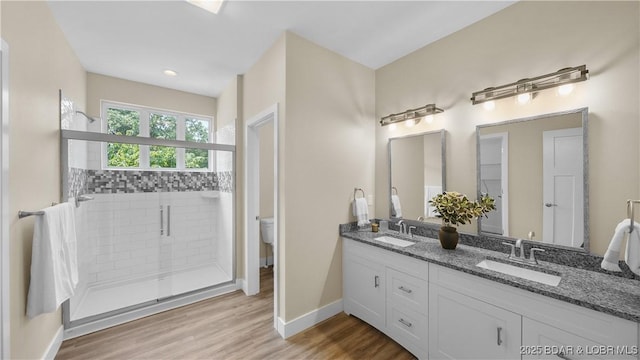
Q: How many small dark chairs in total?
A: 0